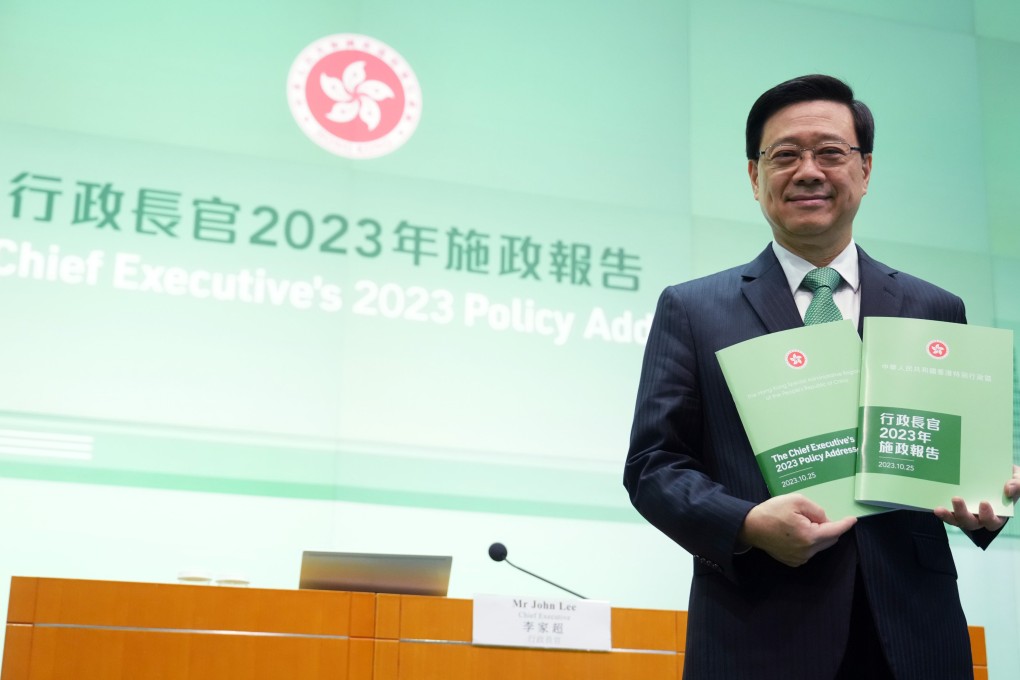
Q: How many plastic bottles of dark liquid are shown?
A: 0